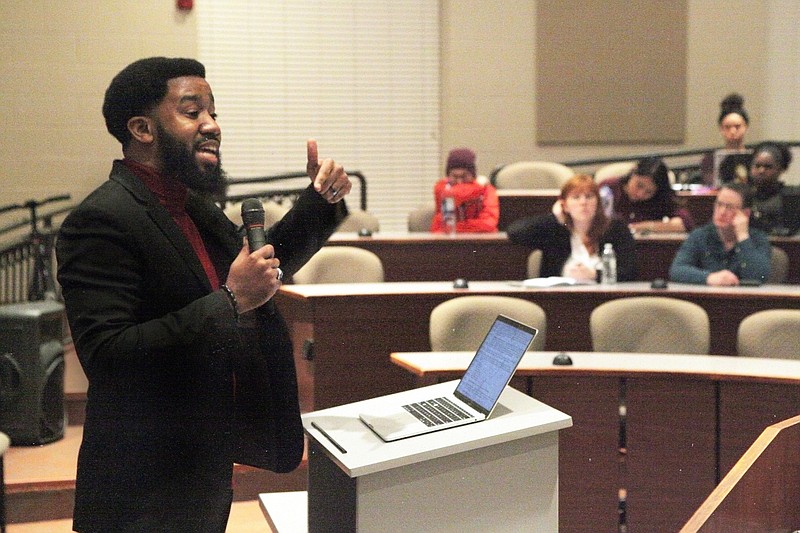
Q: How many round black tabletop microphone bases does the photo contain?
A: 4